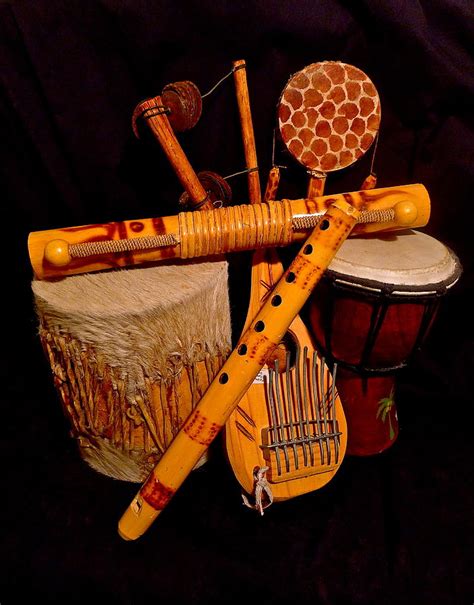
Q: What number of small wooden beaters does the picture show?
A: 2